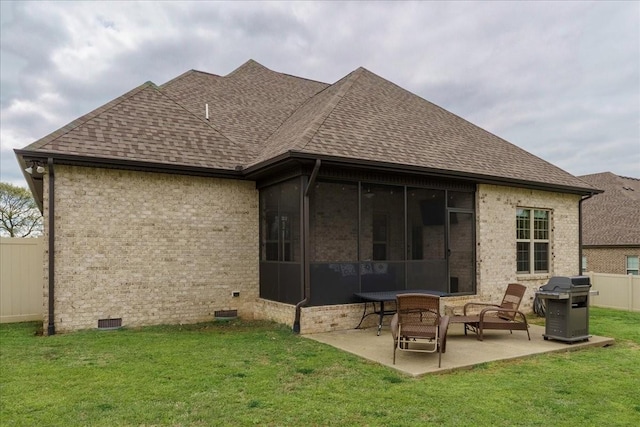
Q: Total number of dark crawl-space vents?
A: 2